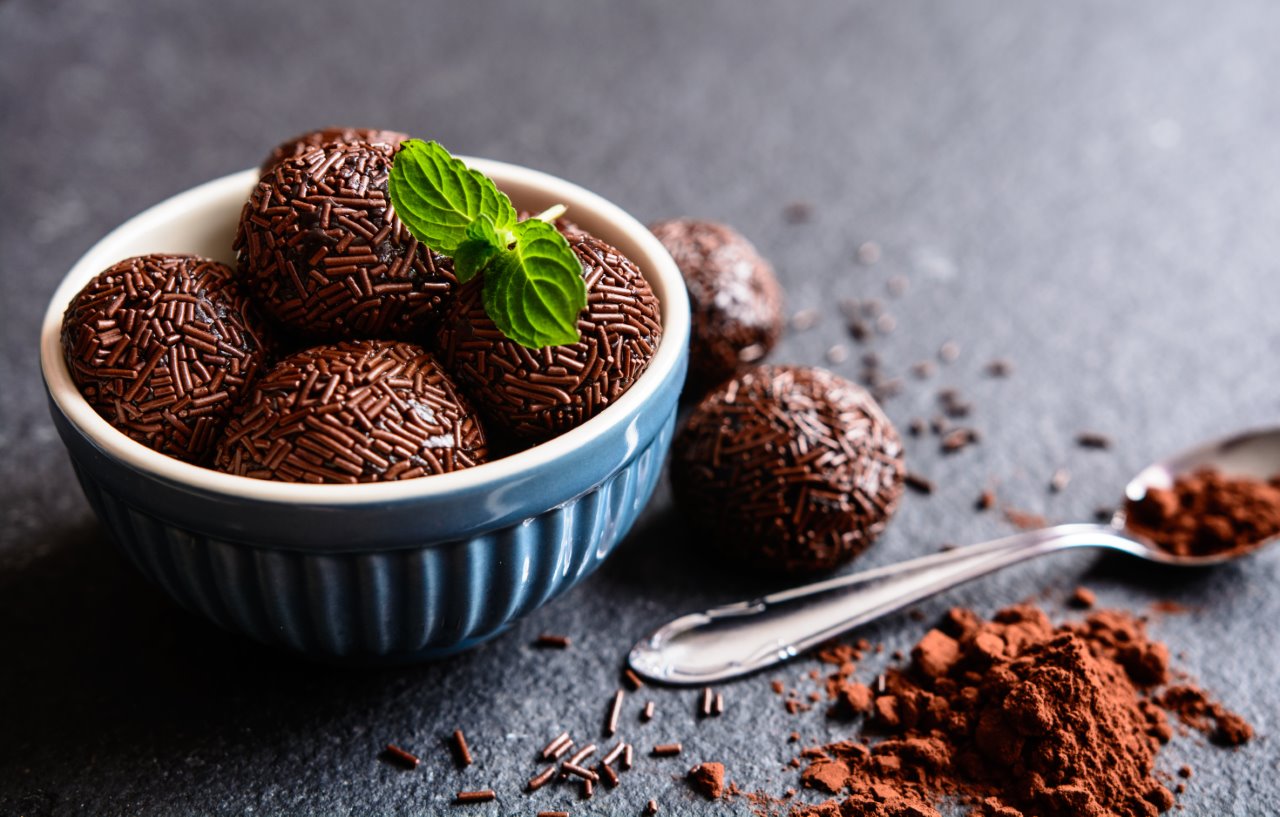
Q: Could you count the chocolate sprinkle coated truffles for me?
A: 7